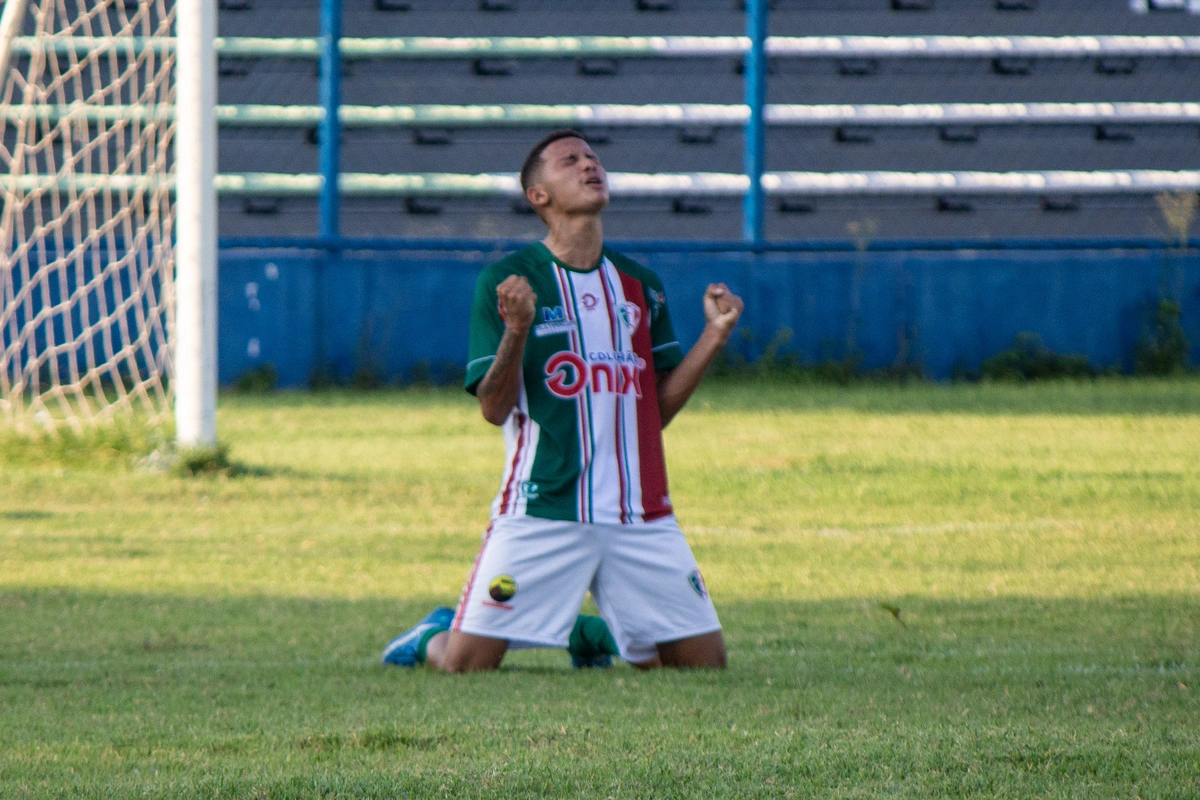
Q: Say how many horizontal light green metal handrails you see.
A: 3